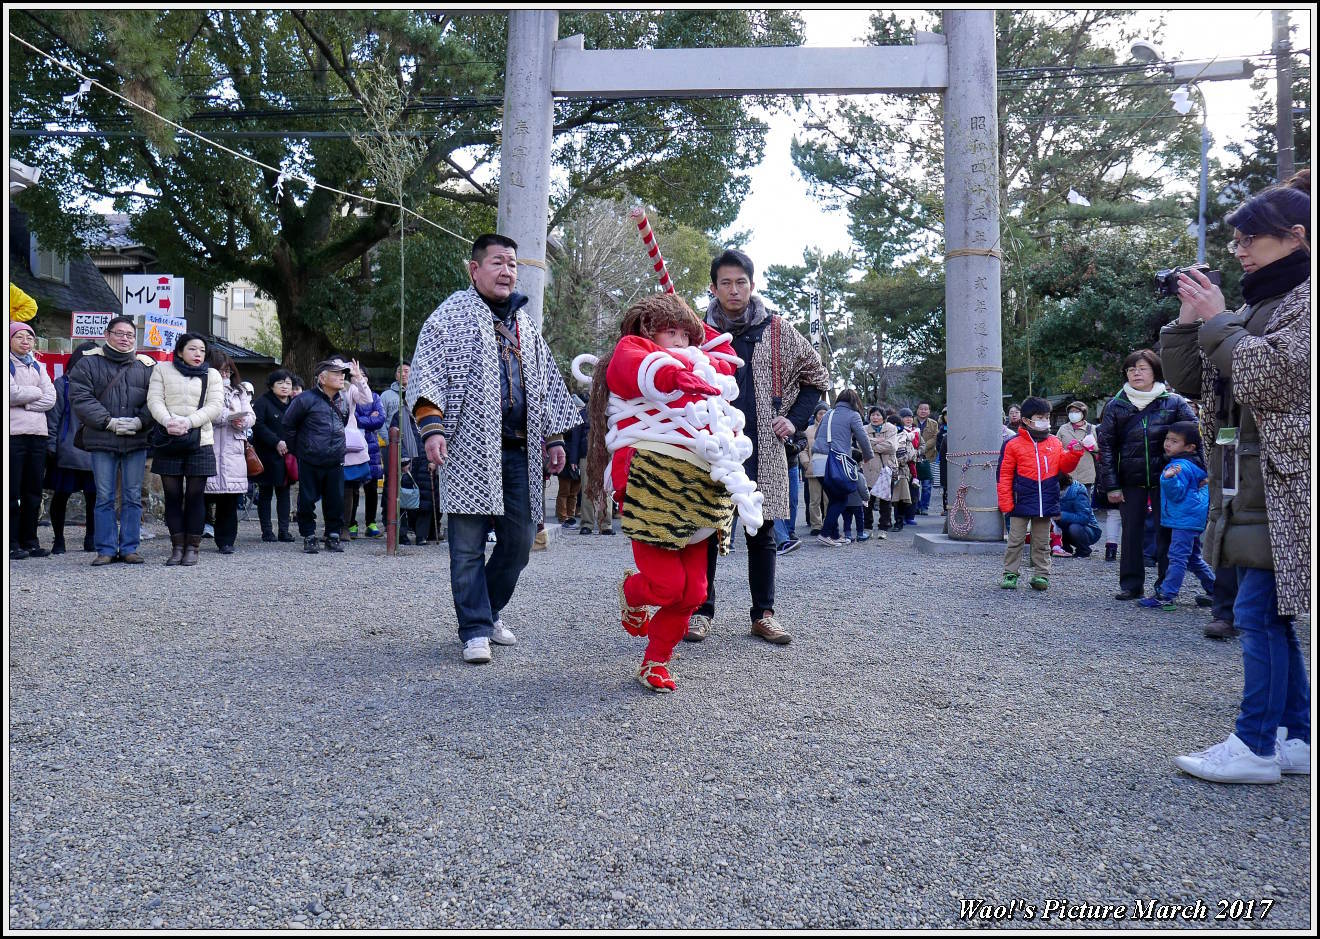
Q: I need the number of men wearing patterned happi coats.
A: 2